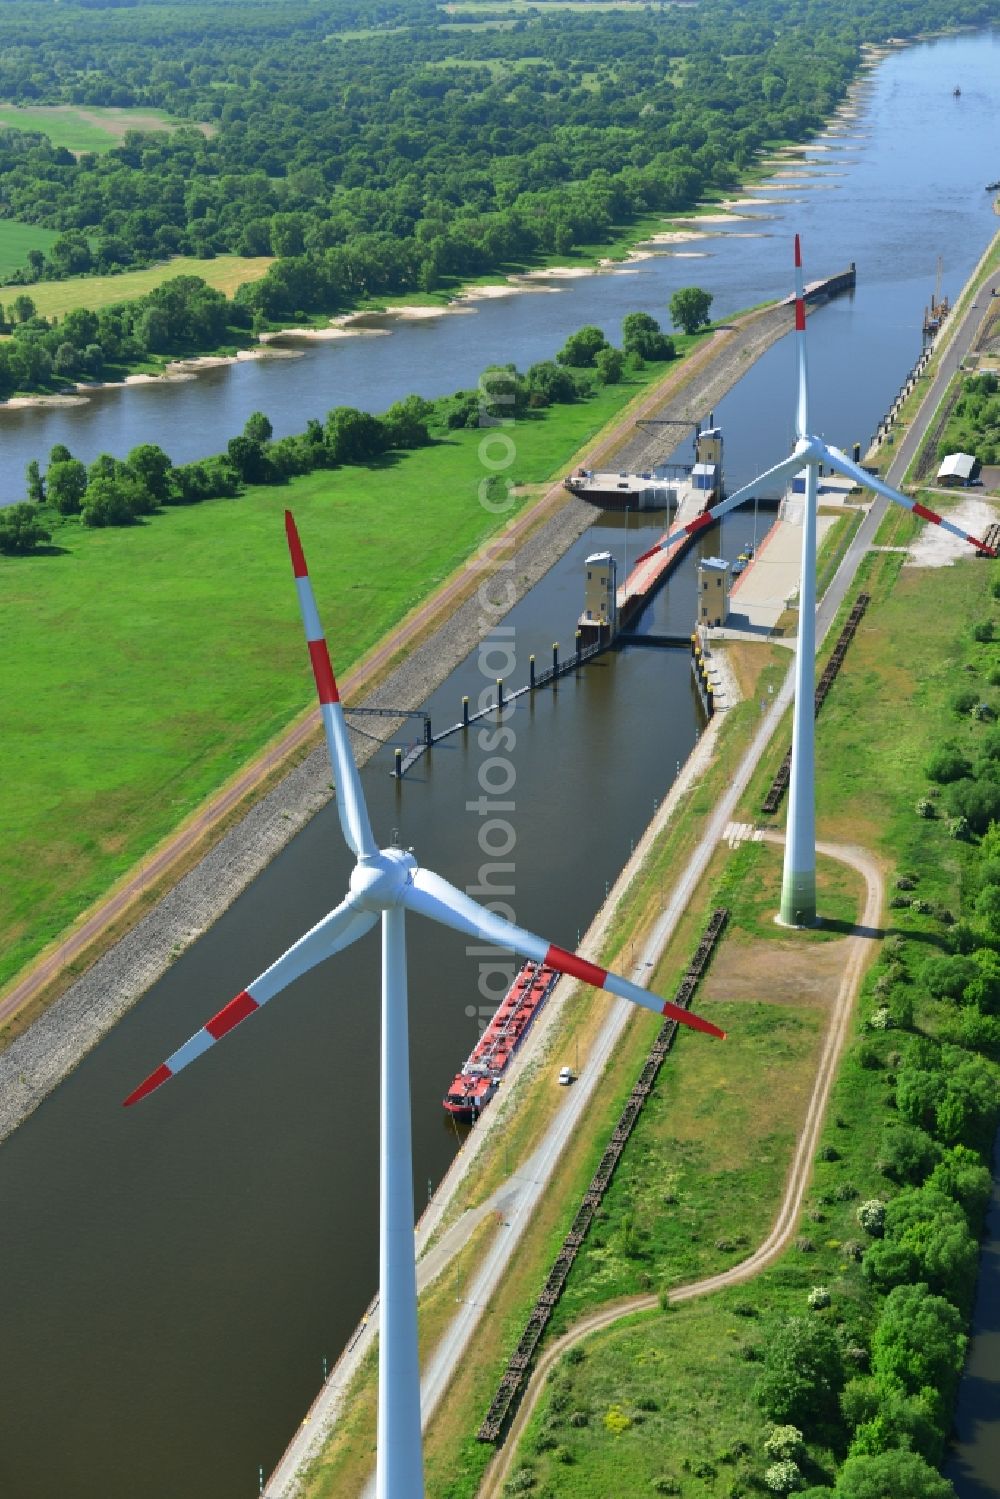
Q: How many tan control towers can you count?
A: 3